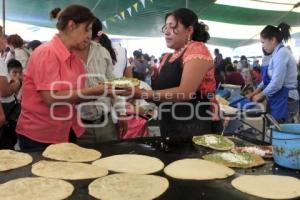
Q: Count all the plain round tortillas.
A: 8